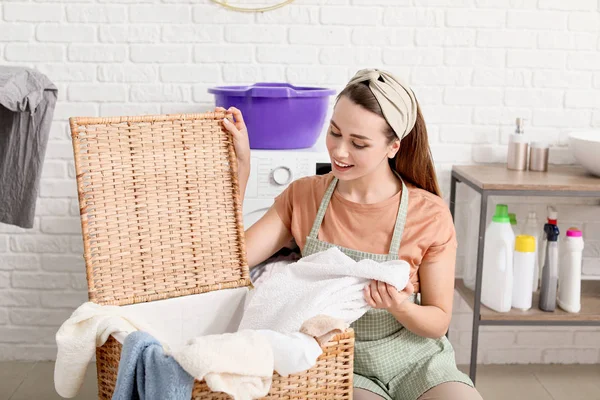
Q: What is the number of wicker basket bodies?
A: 1